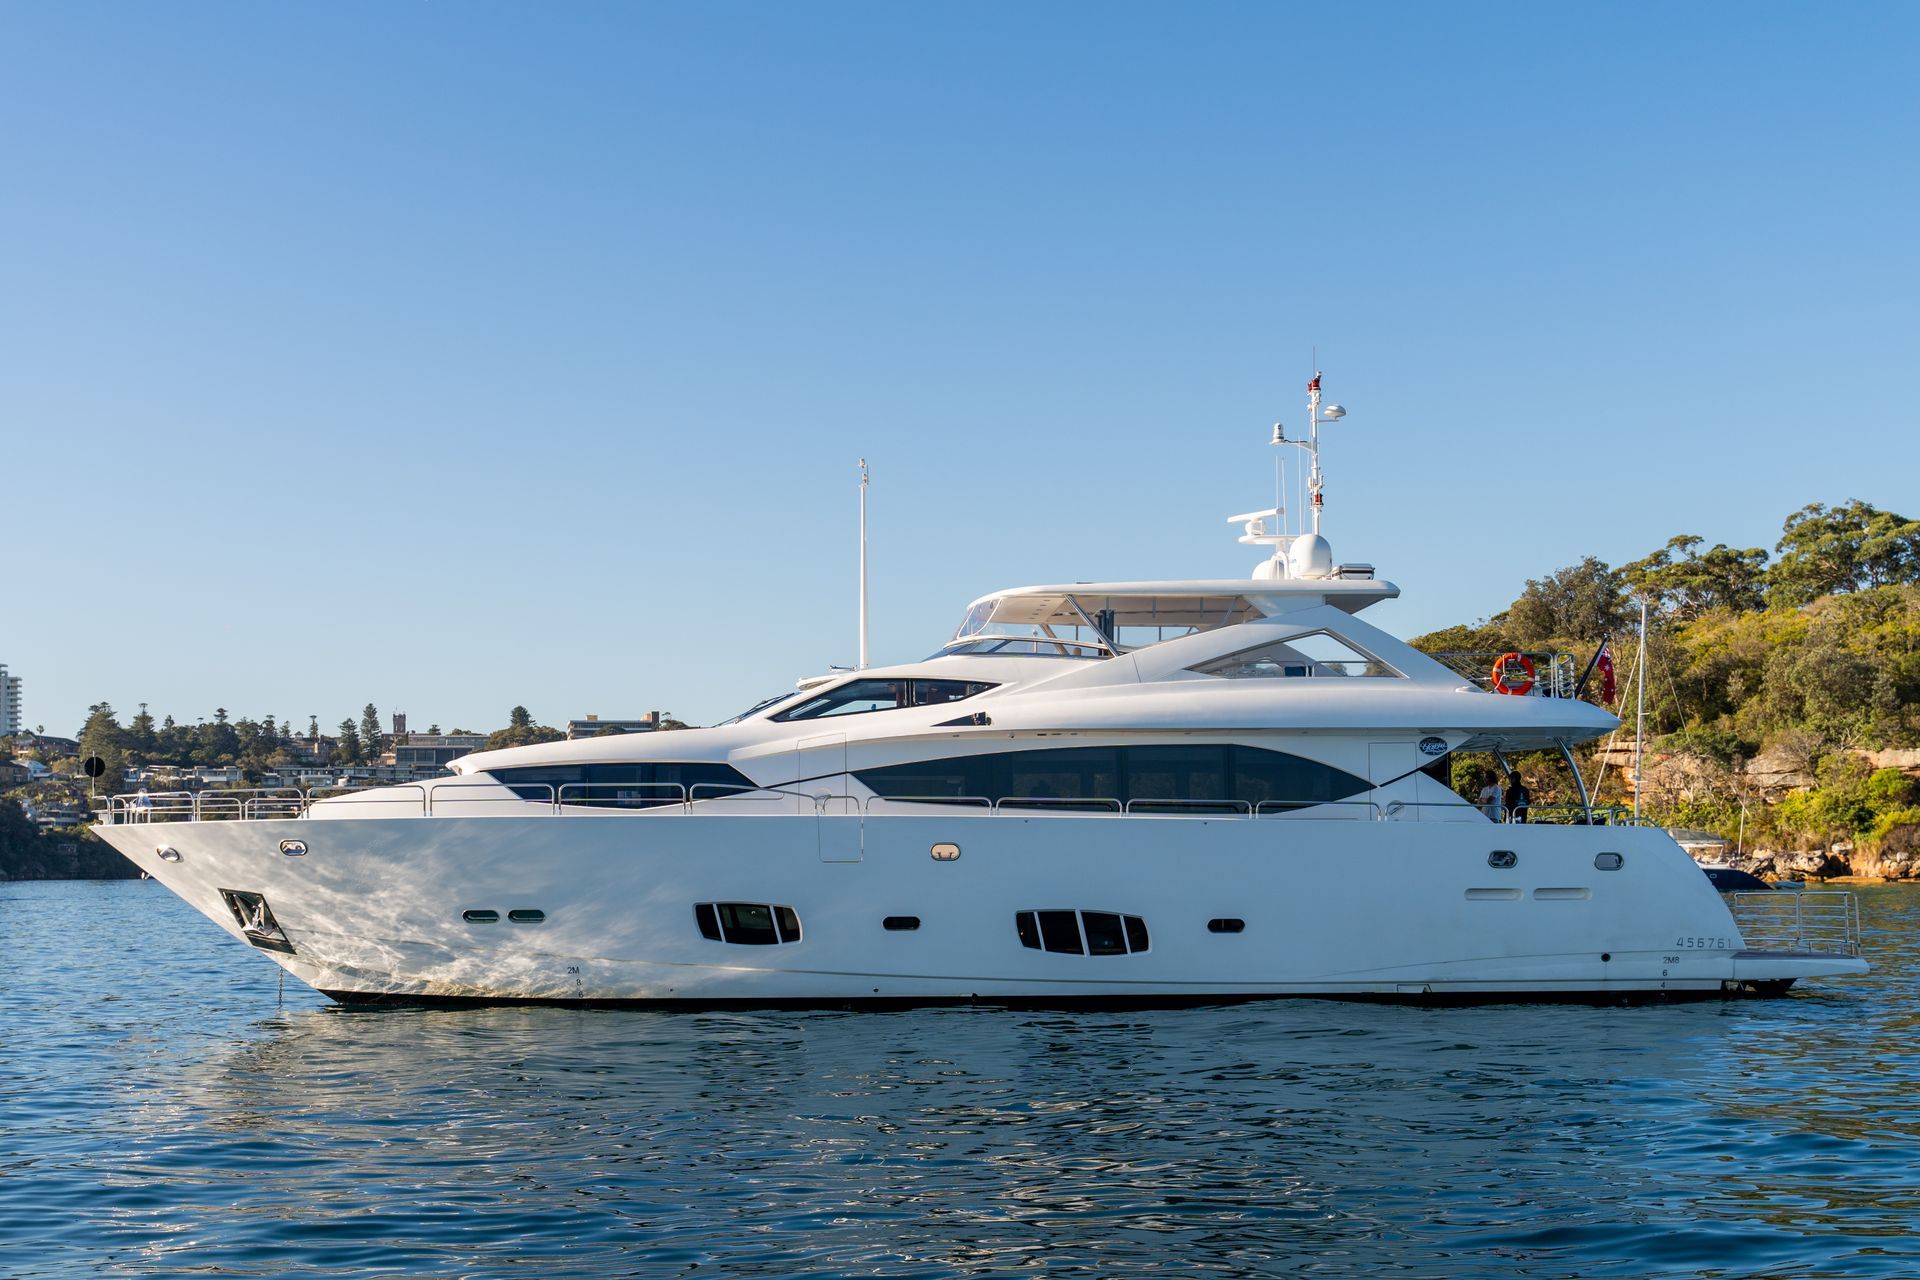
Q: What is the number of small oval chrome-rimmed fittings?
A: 5